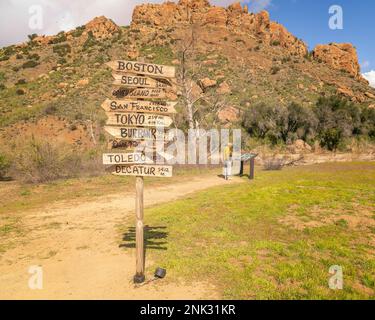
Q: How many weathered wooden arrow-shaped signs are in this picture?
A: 9